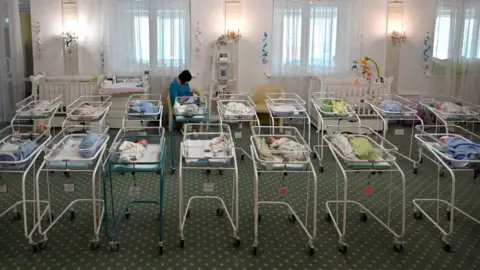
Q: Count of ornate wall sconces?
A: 3